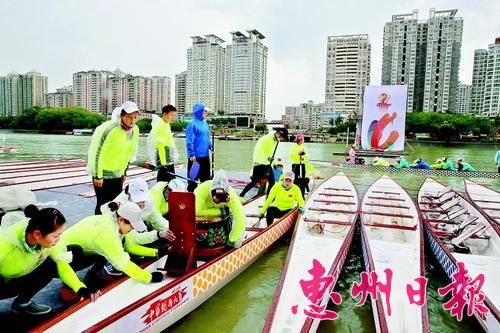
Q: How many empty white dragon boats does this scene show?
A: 4